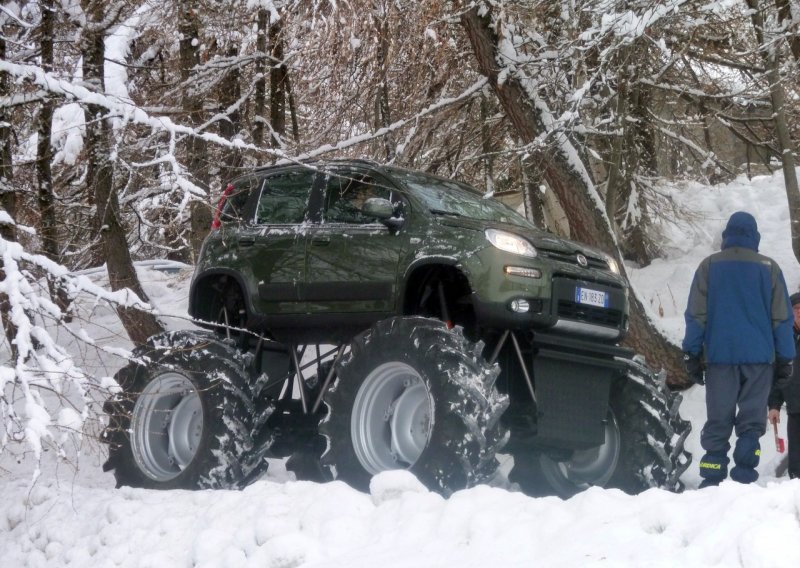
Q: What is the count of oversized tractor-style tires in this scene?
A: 4